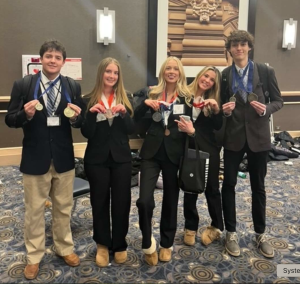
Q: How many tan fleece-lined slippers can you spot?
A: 6